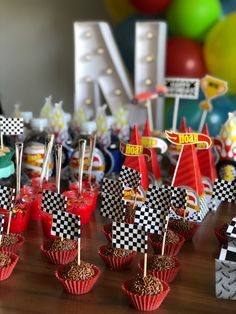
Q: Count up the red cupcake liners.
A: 11